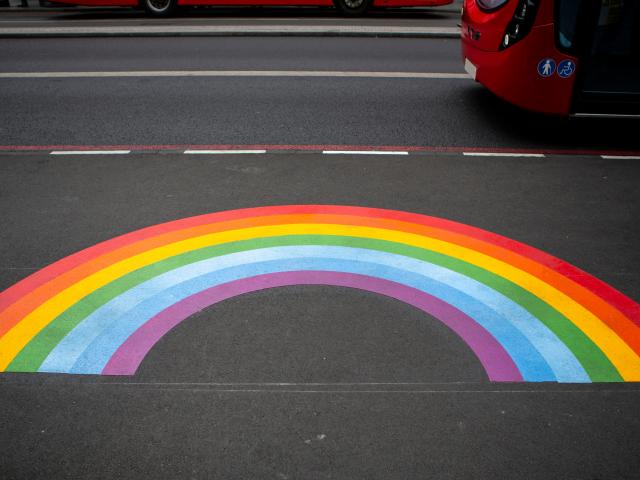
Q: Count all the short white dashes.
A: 5